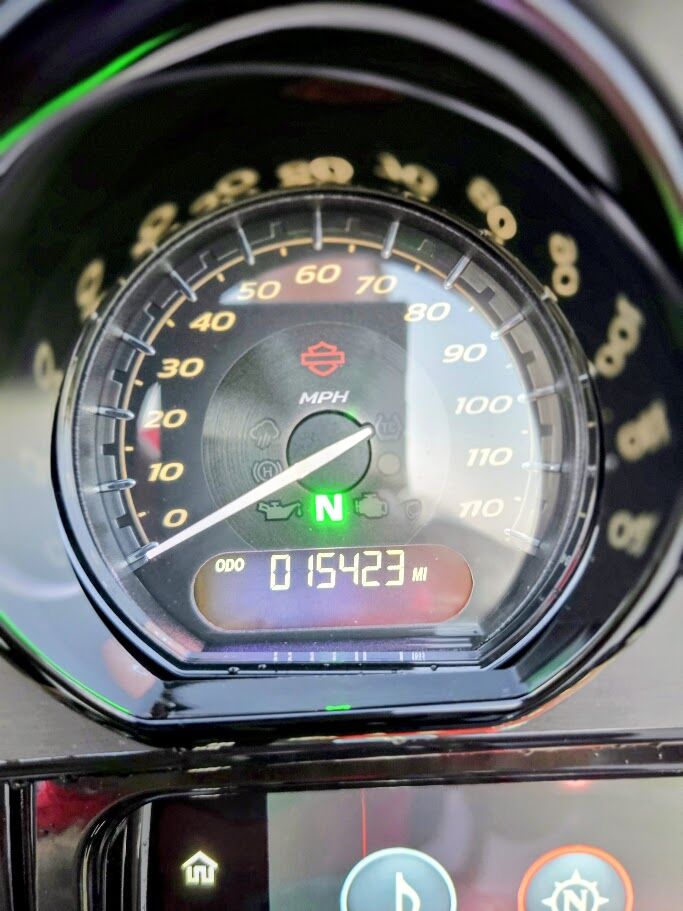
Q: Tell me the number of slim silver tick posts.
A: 13